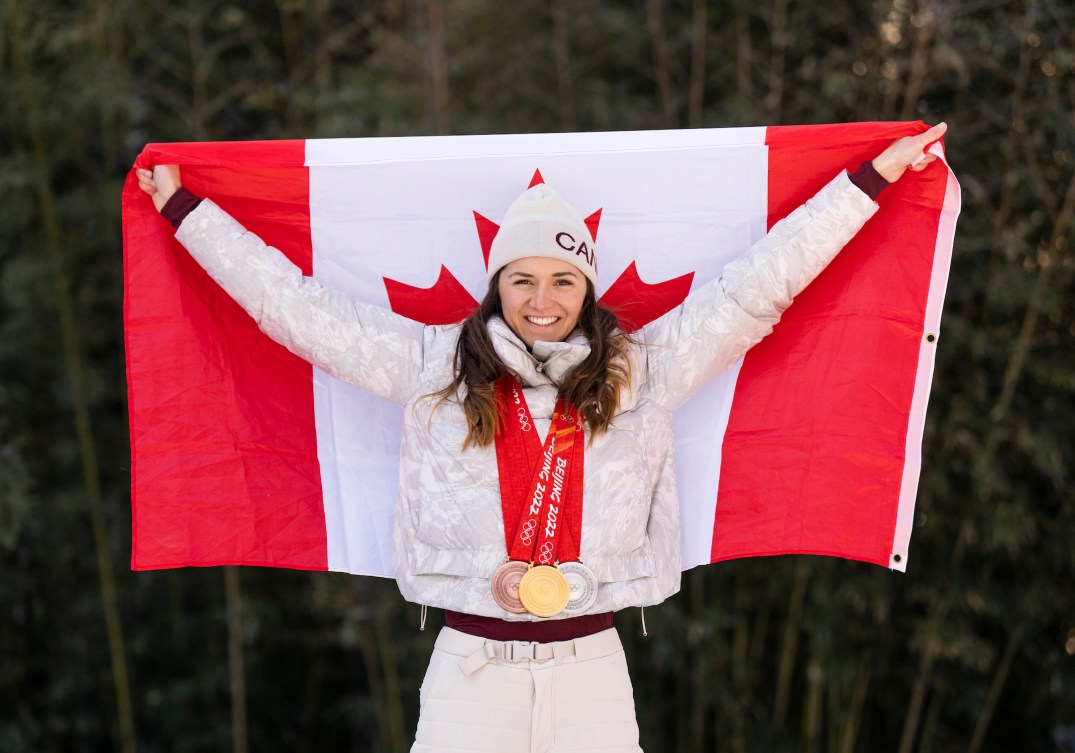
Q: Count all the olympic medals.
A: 3